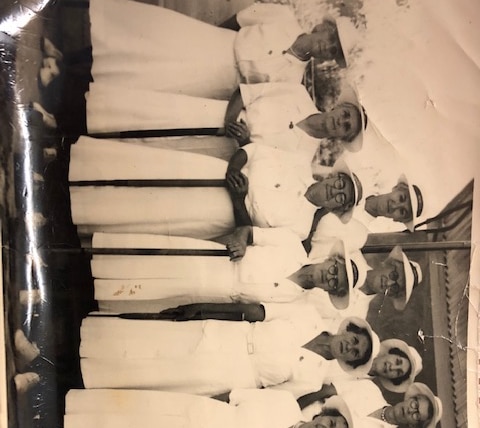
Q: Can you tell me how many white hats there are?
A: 10